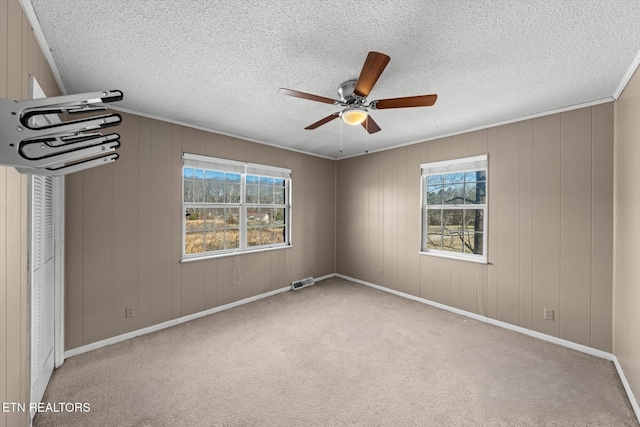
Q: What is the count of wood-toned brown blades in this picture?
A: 5